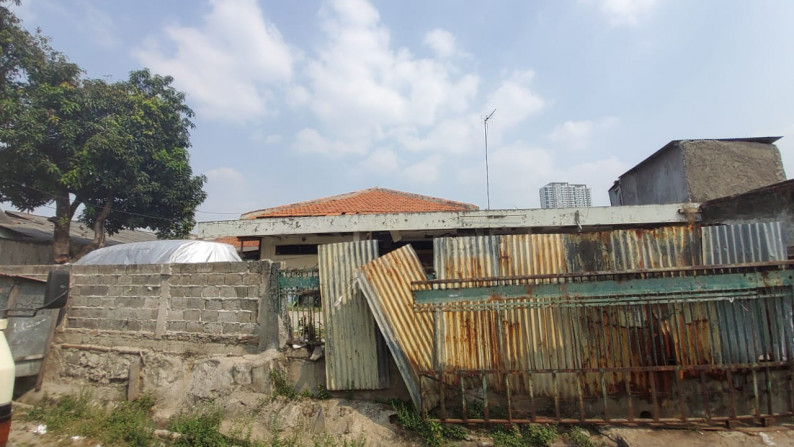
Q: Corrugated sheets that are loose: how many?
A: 1